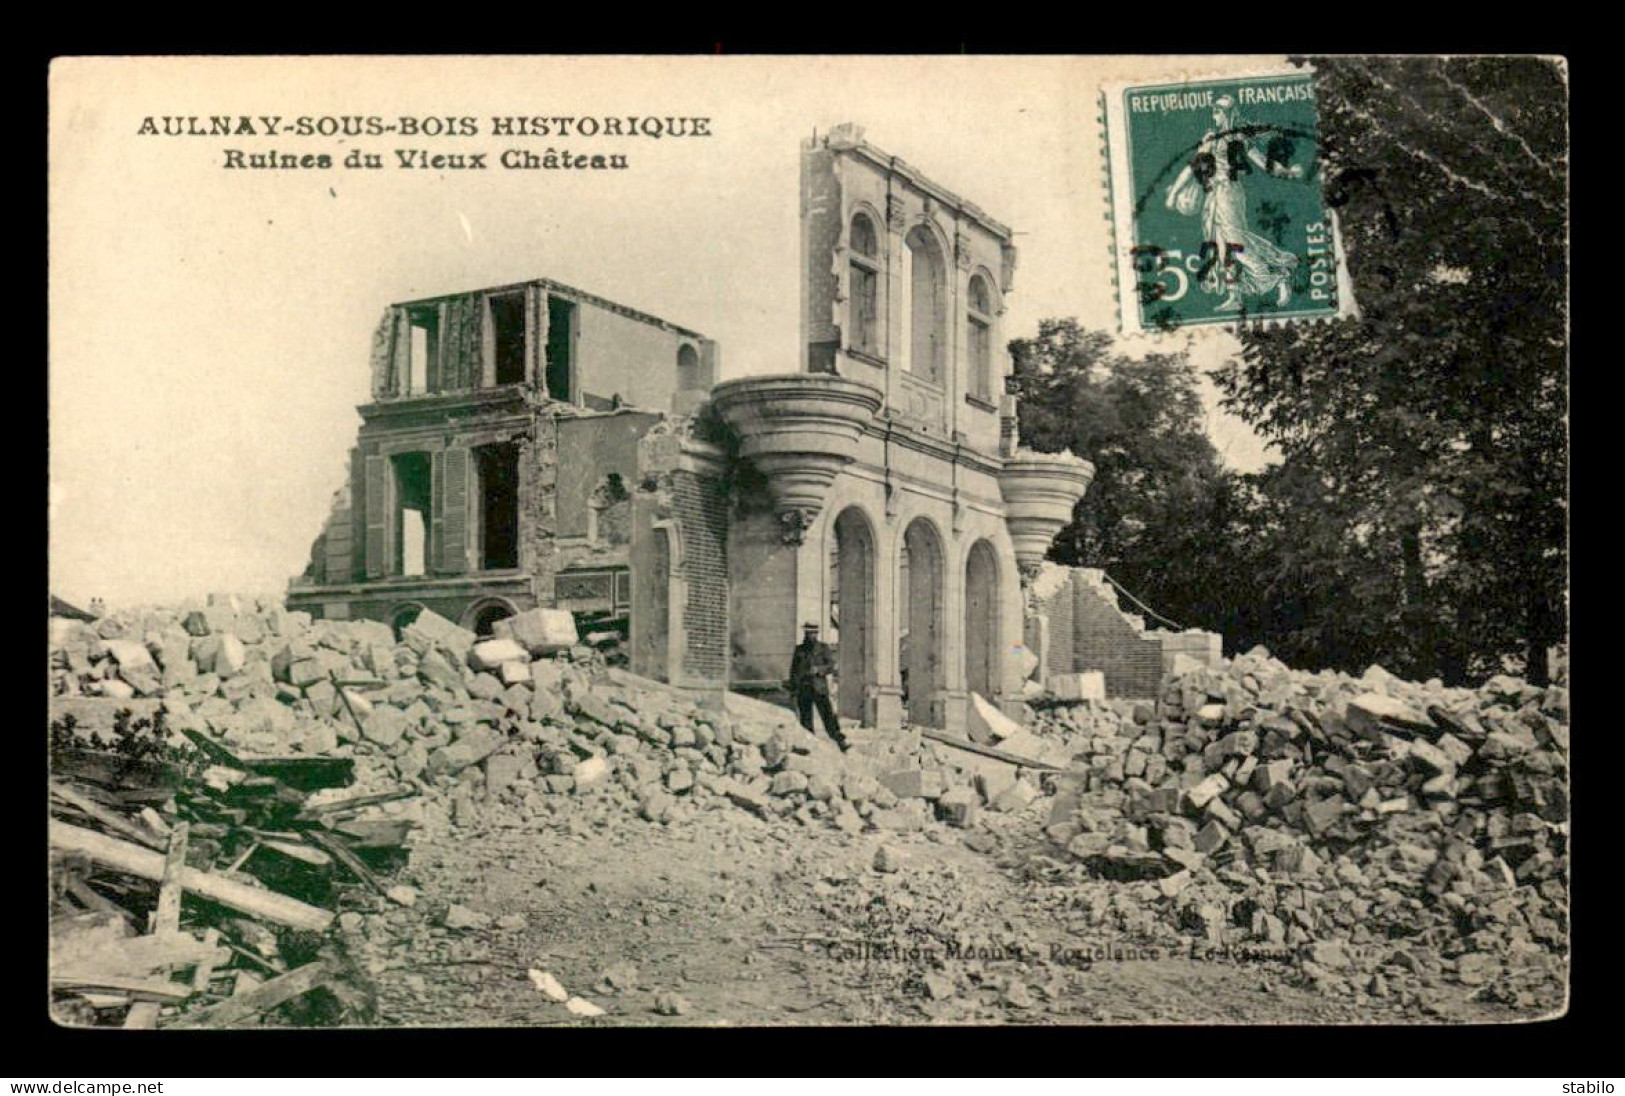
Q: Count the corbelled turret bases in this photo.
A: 2